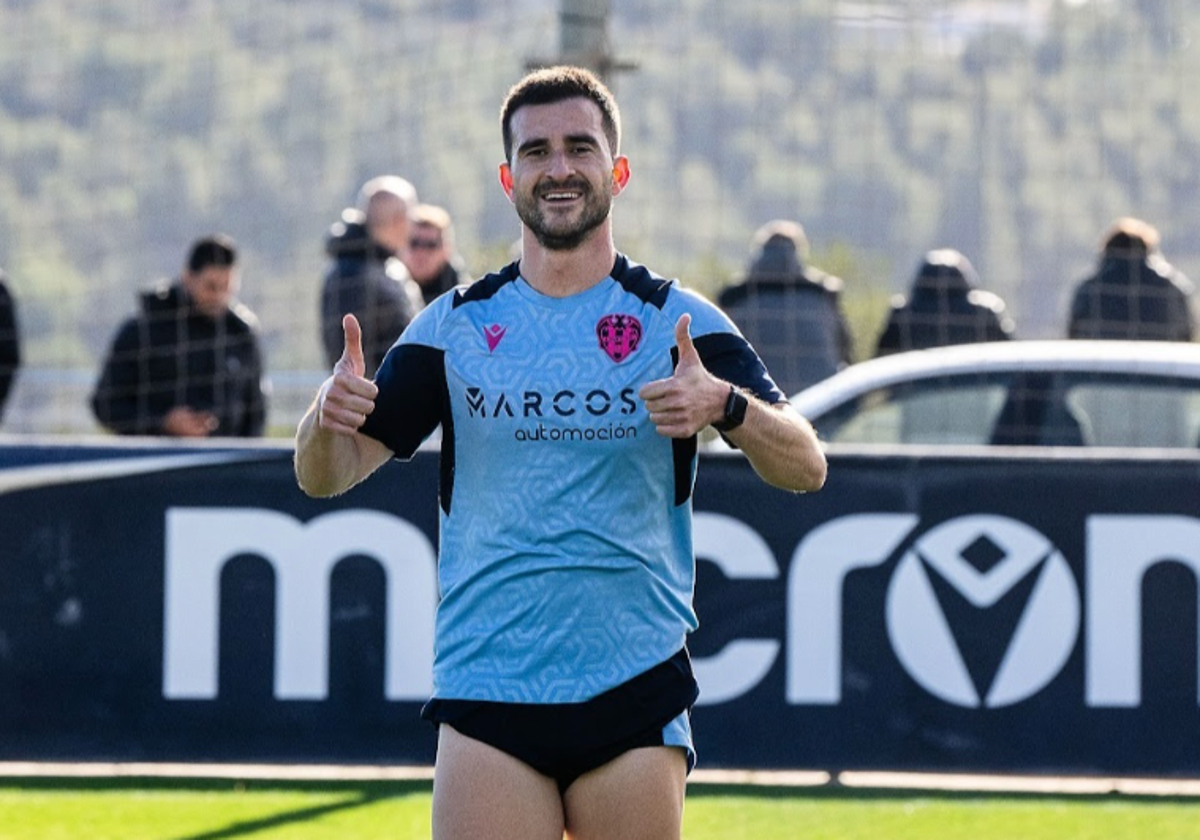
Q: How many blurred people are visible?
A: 7